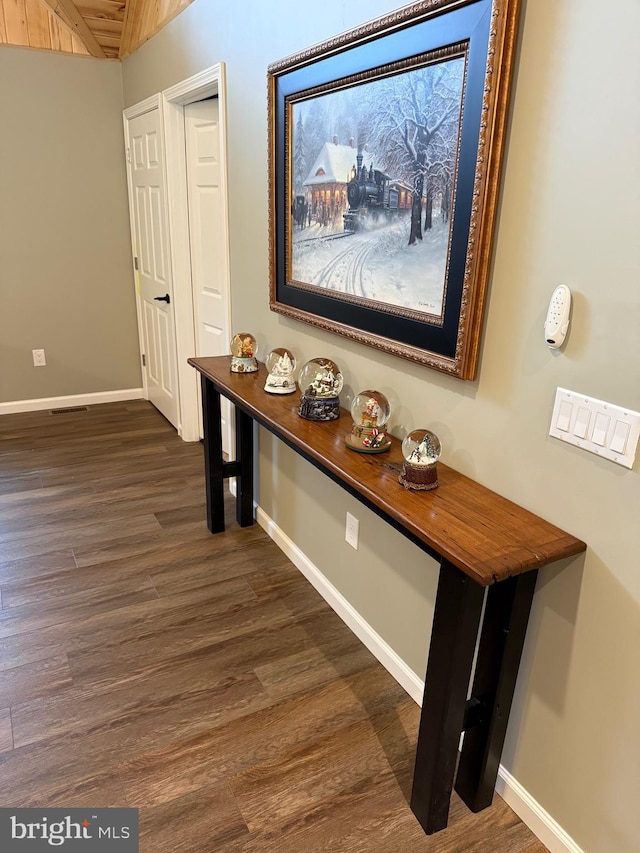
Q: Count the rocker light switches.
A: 4